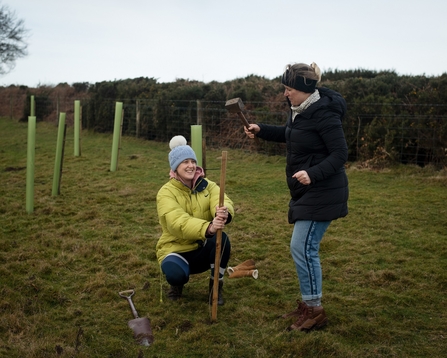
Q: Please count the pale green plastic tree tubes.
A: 6